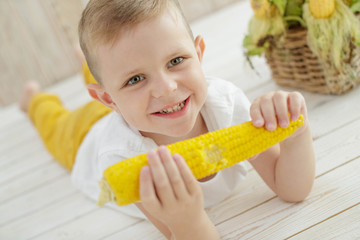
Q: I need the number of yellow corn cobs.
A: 3